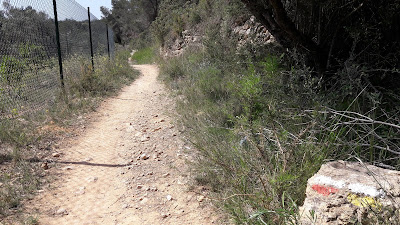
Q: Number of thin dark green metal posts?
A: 3